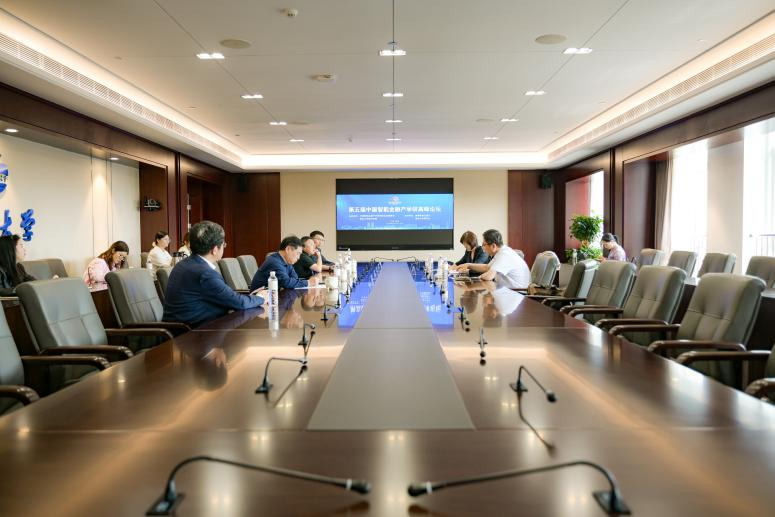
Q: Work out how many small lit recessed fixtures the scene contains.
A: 14